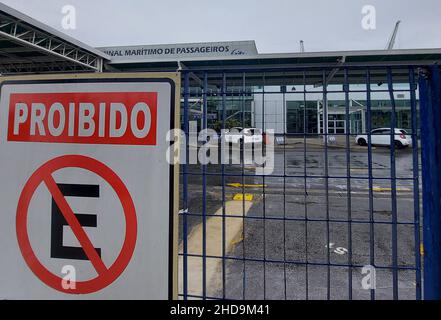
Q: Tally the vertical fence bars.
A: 12